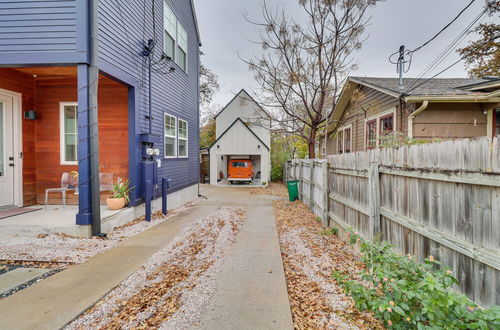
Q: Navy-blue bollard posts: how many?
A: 2